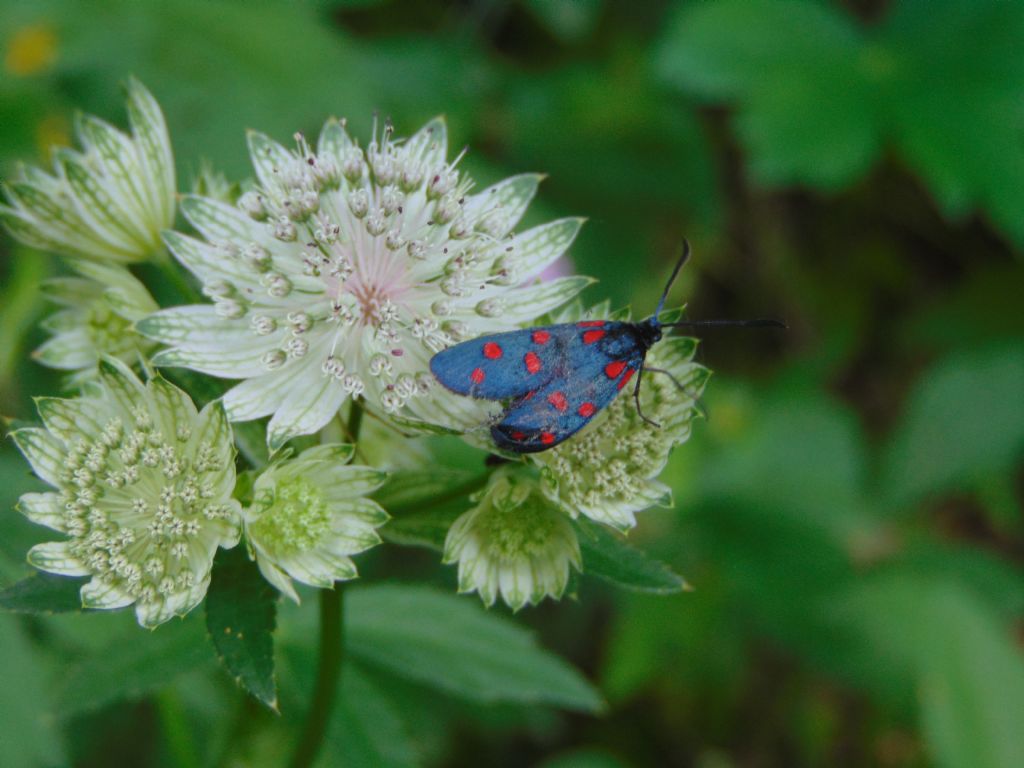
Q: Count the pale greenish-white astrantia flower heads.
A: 7